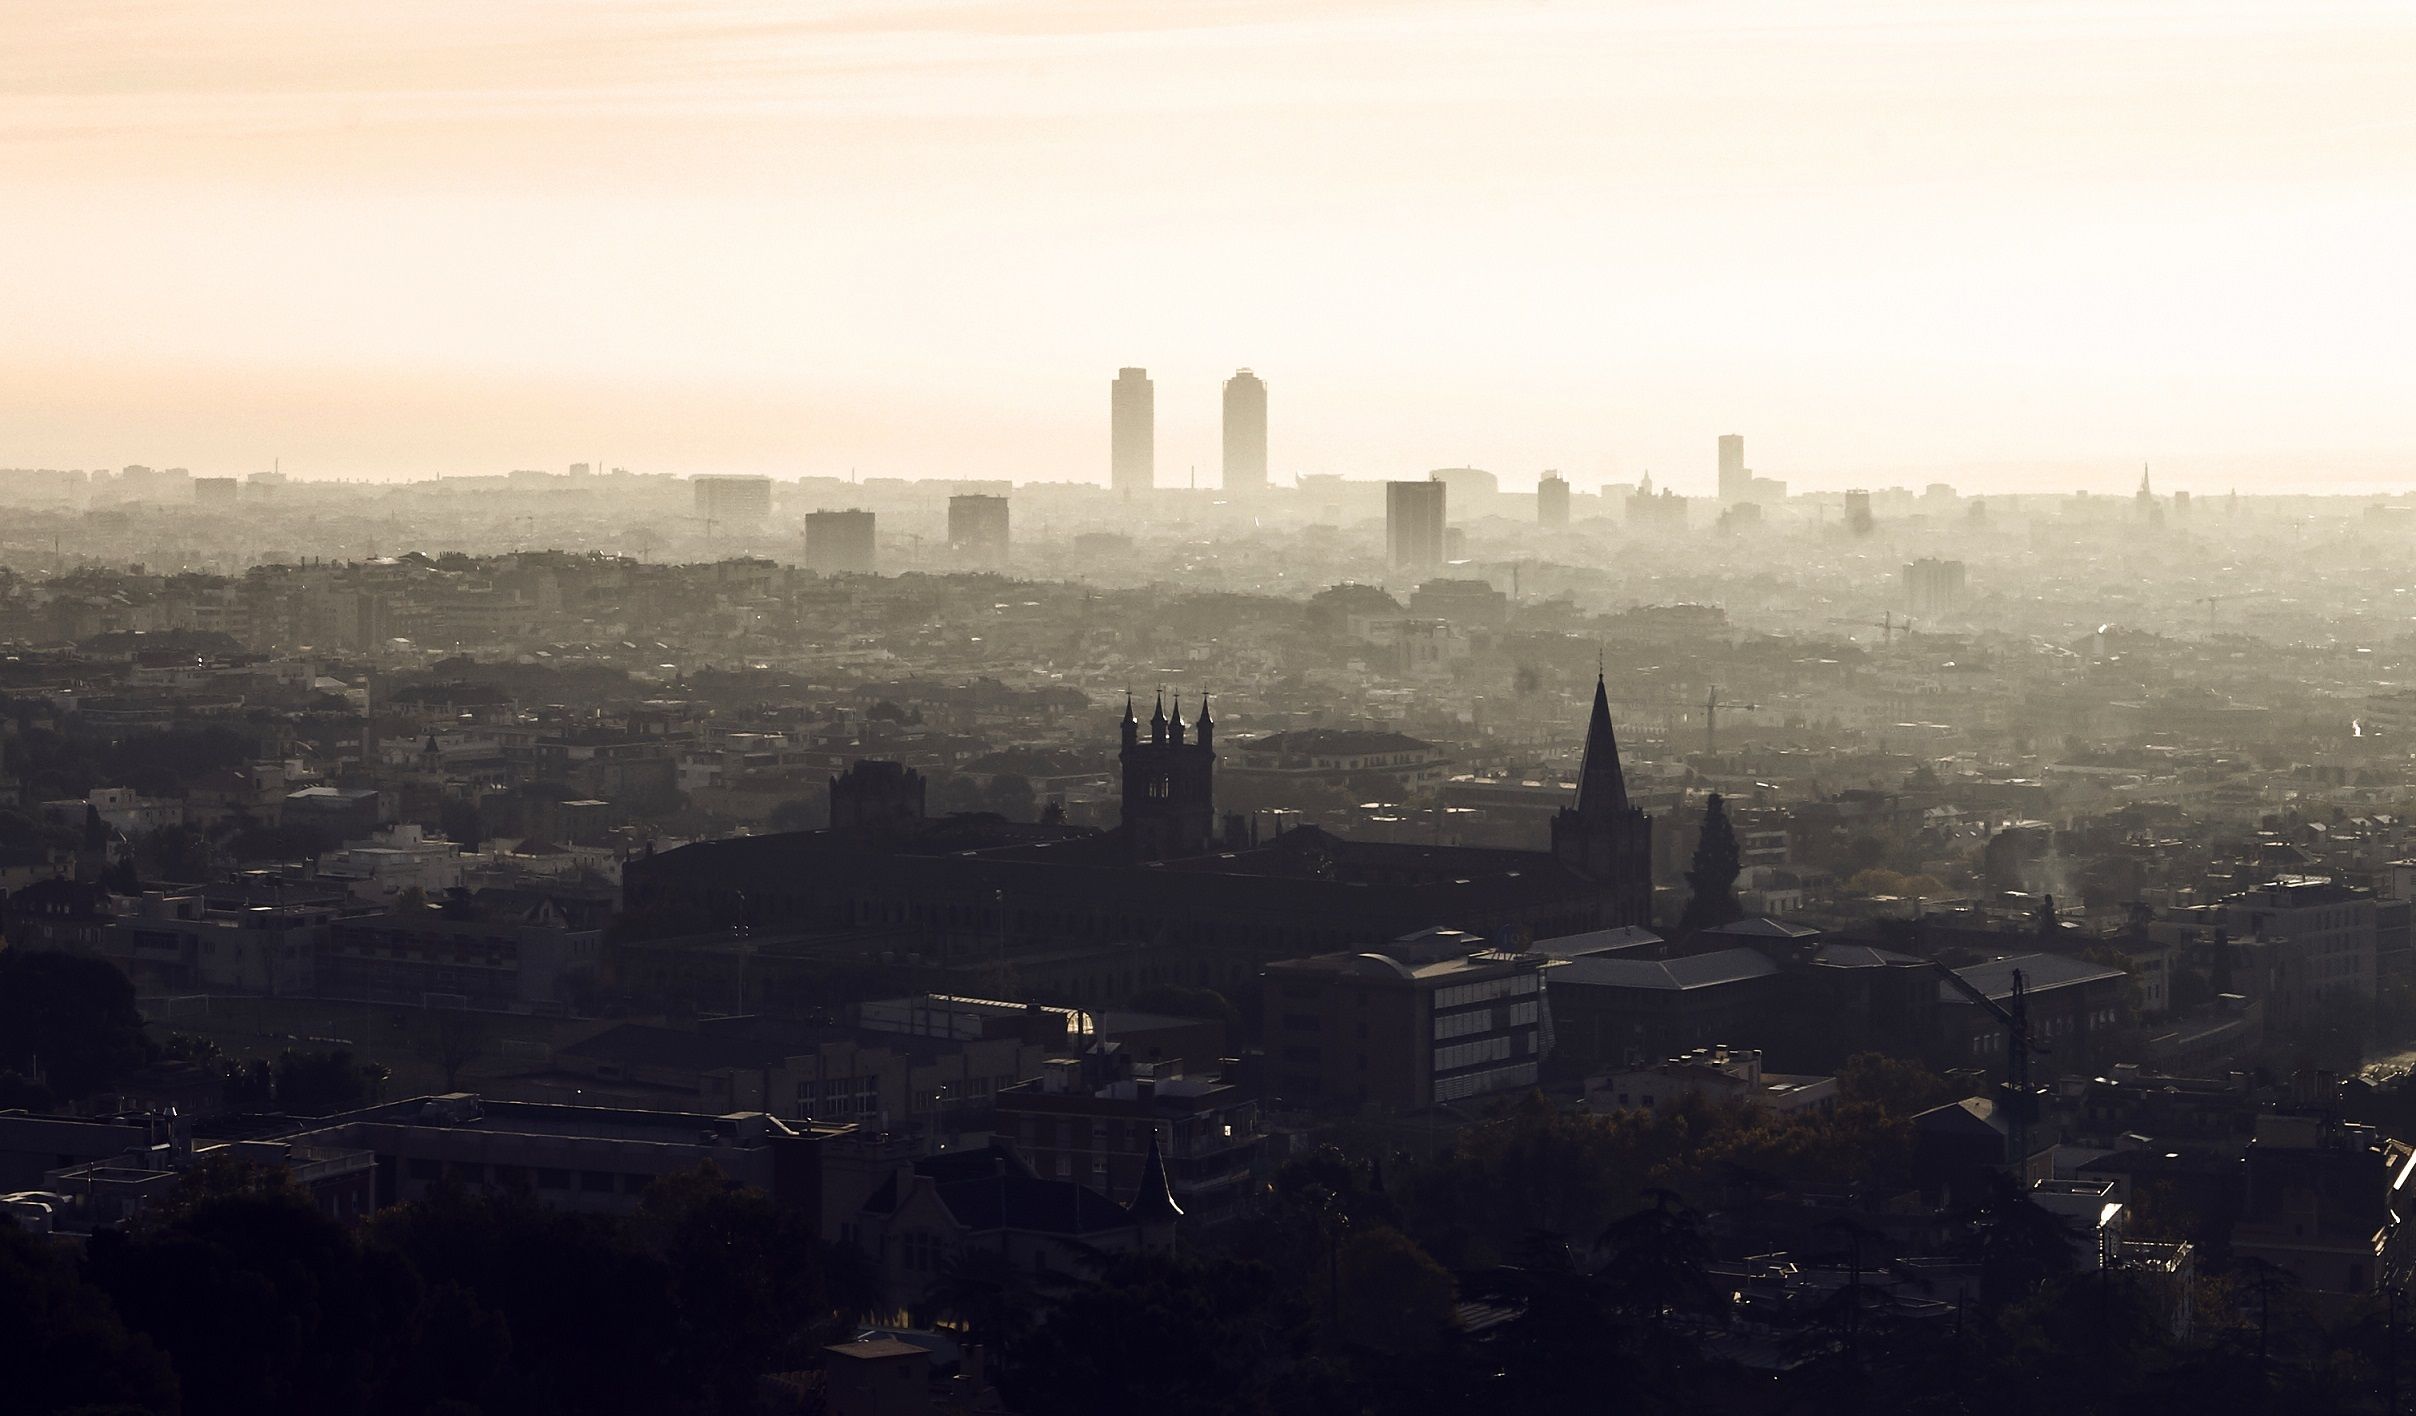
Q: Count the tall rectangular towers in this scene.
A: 2